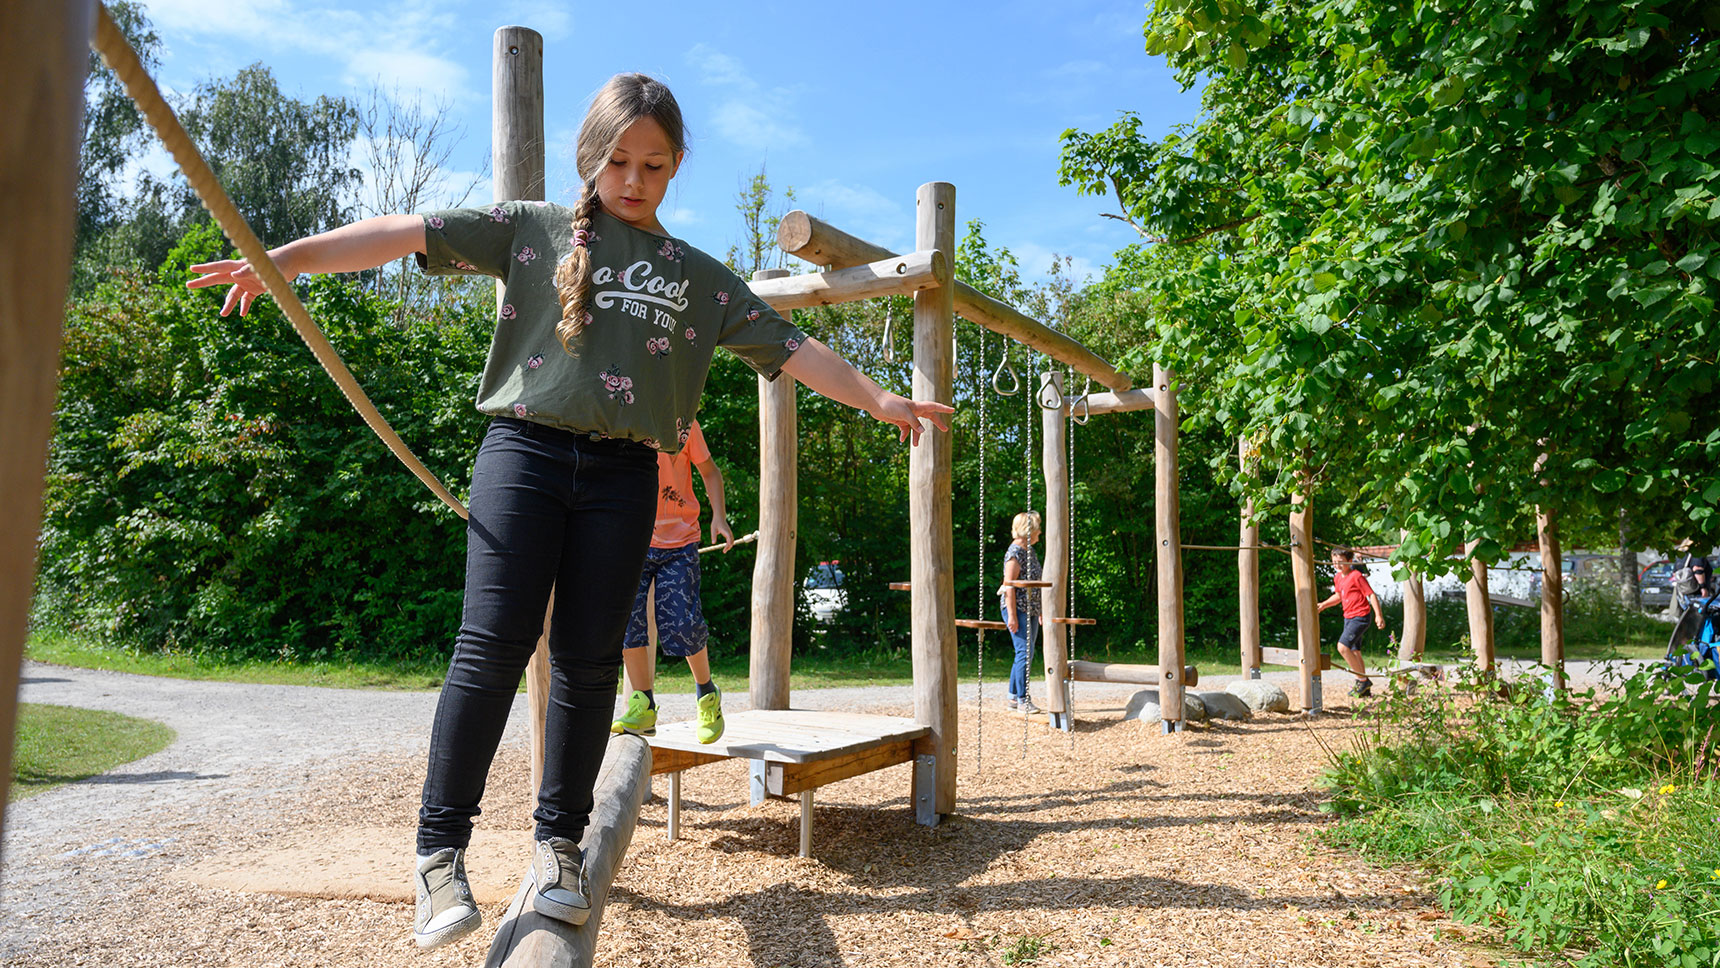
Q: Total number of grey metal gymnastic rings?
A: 5